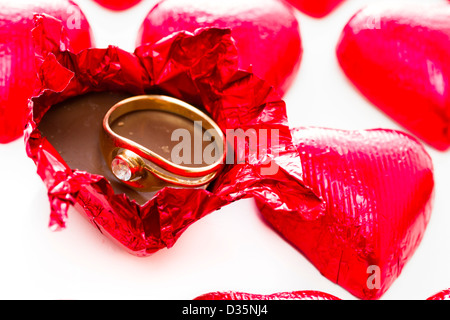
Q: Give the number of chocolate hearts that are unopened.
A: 8